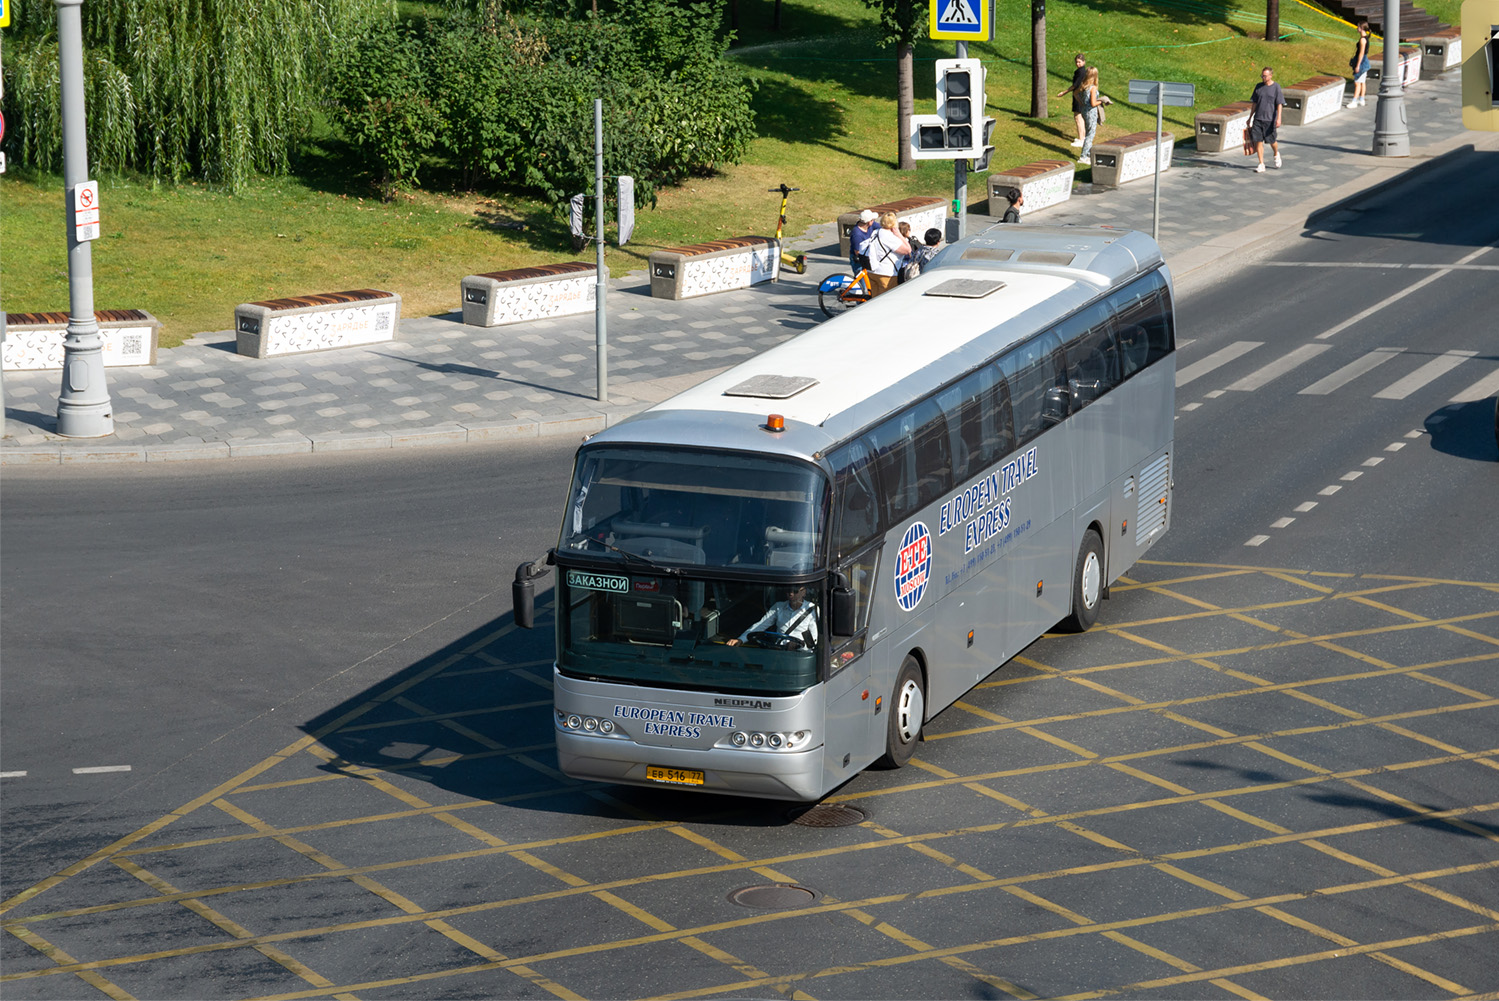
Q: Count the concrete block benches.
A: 11